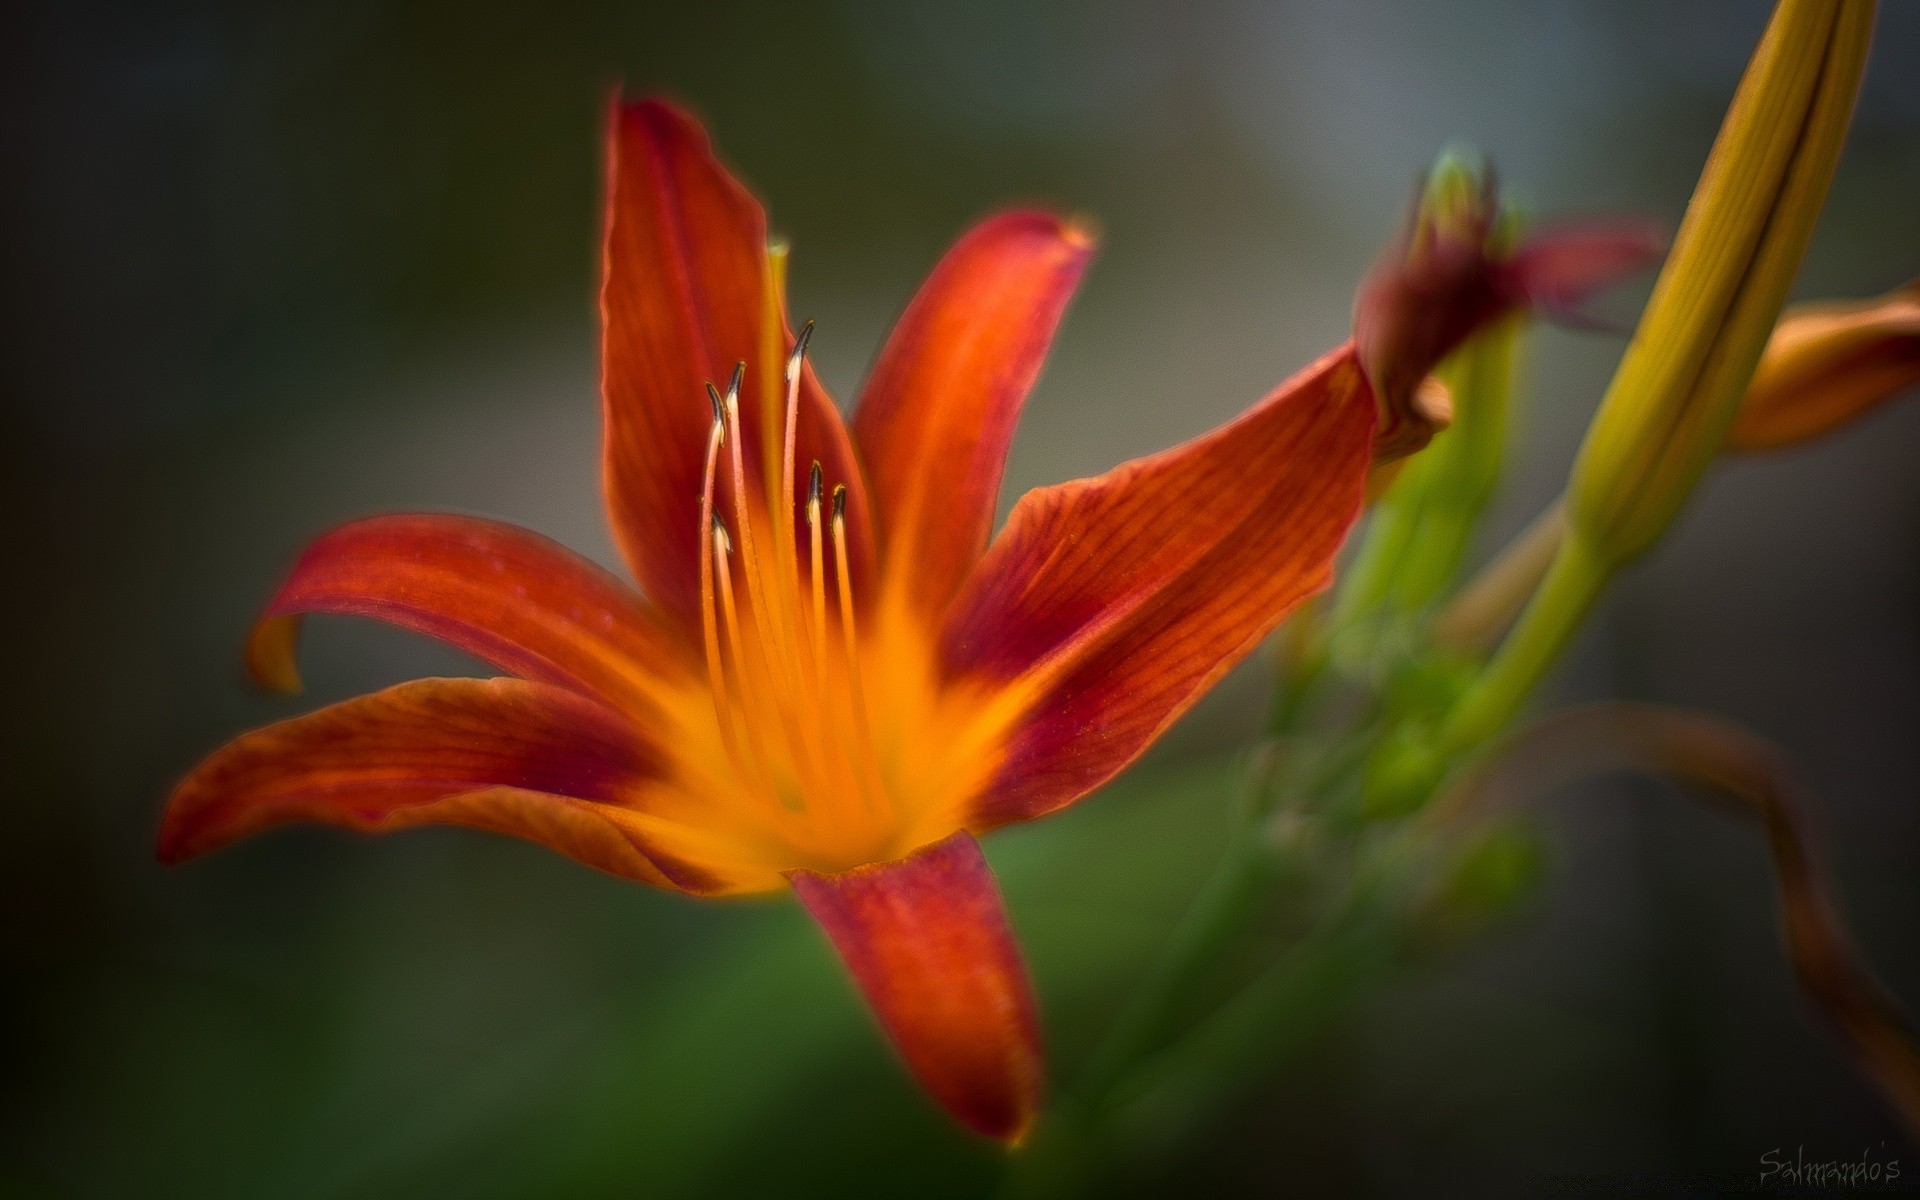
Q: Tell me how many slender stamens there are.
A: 6